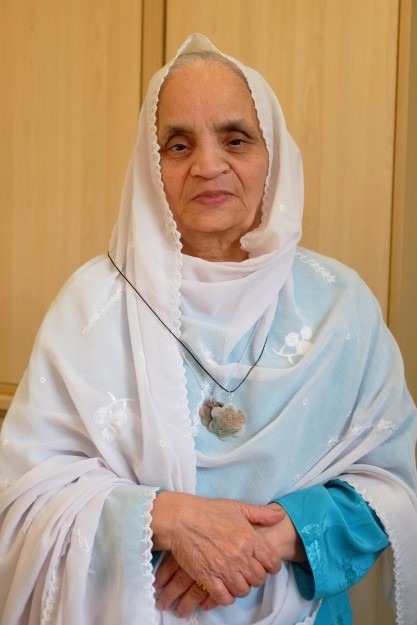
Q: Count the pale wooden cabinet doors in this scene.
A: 2